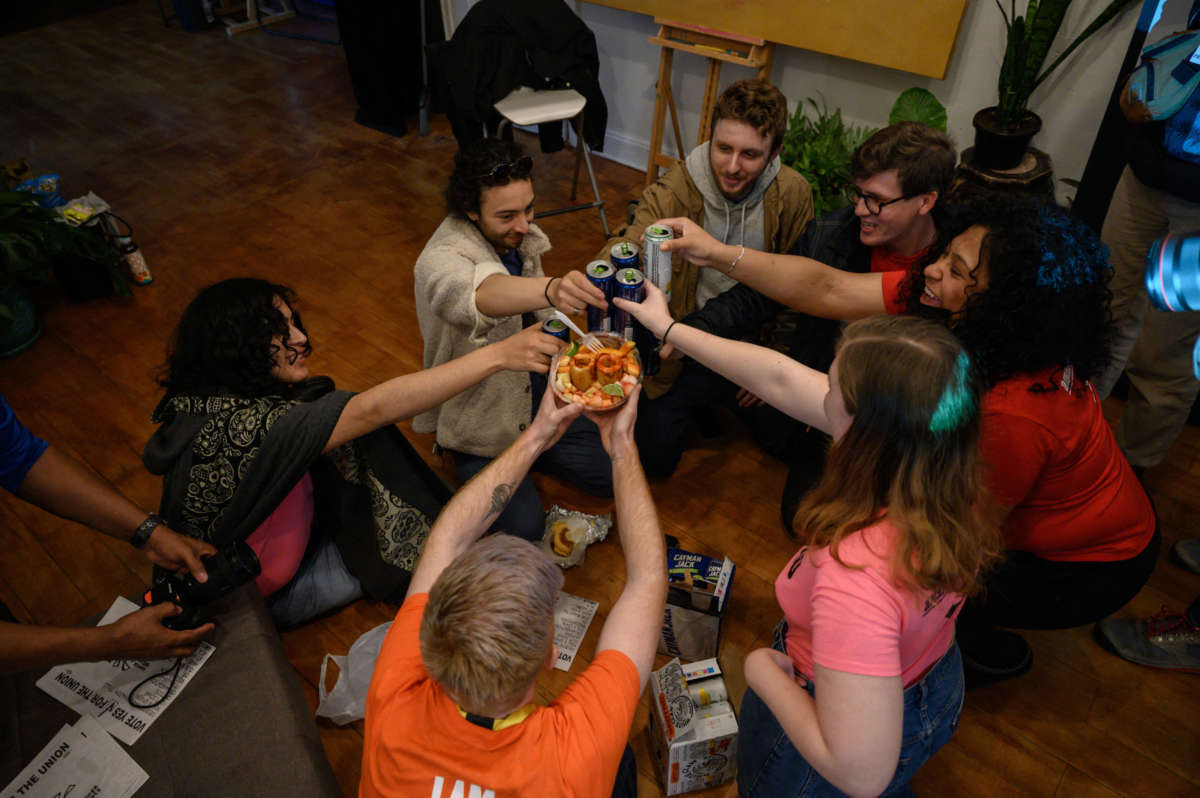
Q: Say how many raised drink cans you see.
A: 5